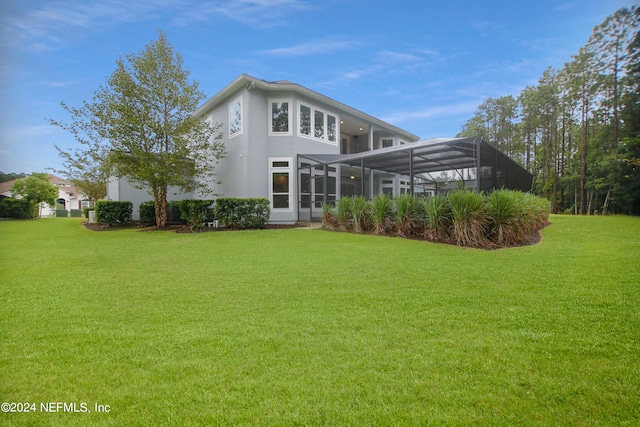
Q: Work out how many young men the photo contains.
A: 0